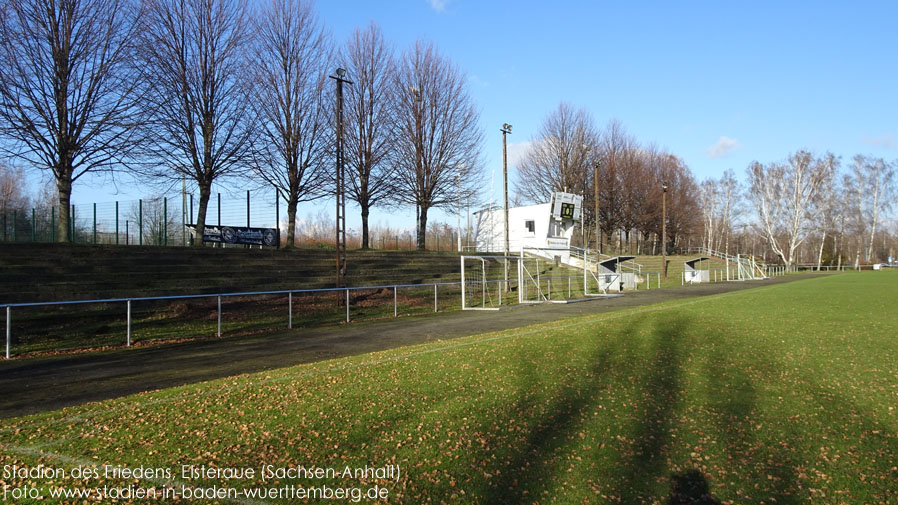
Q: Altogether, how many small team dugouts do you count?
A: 2